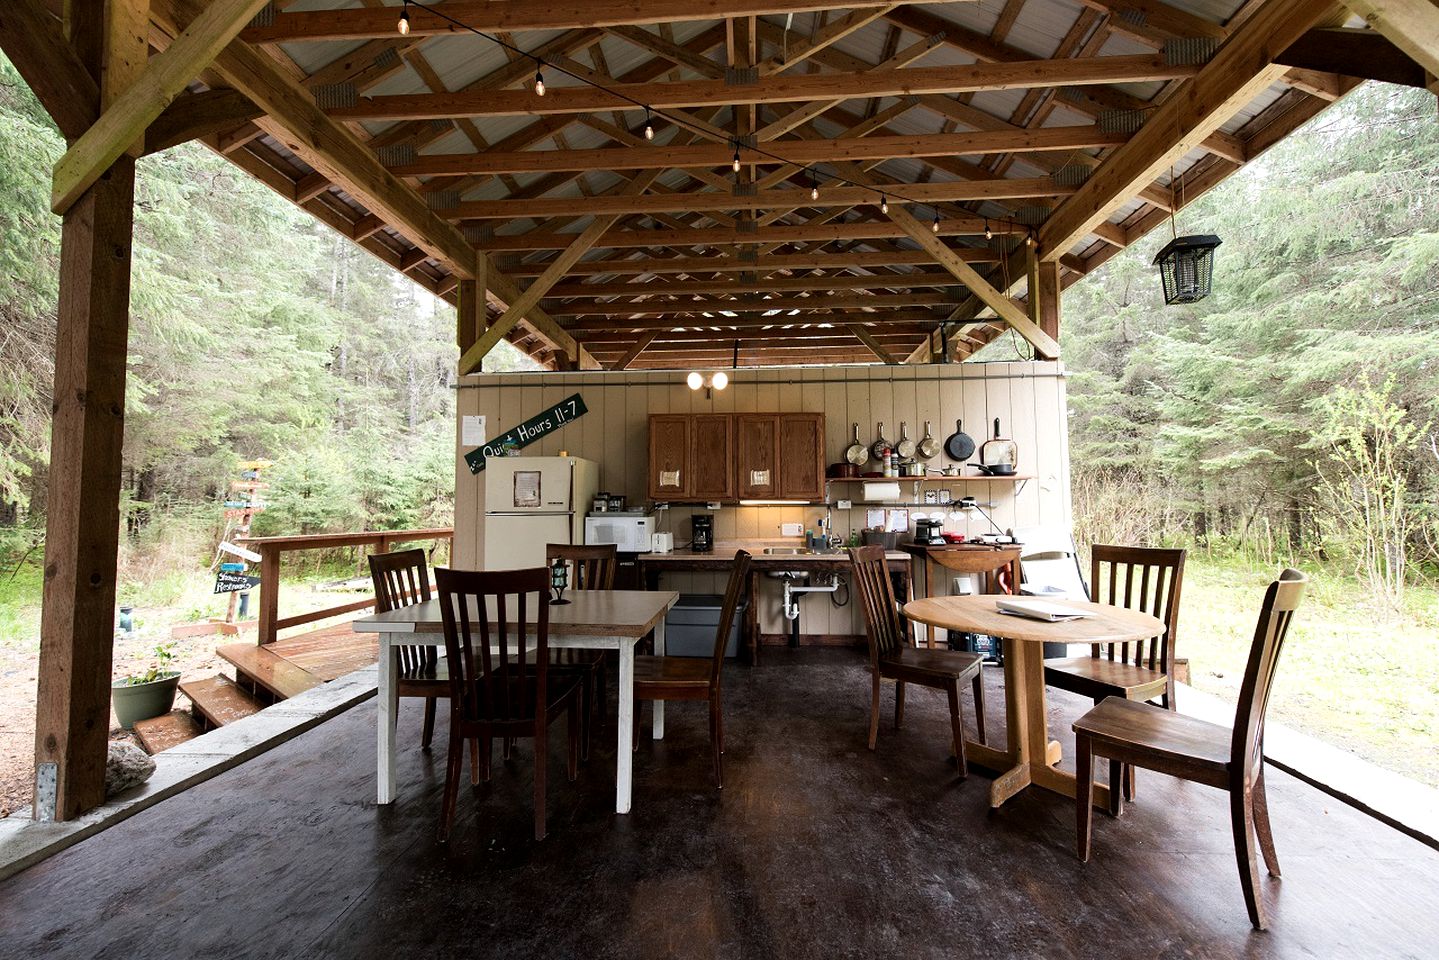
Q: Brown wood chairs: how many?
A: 7